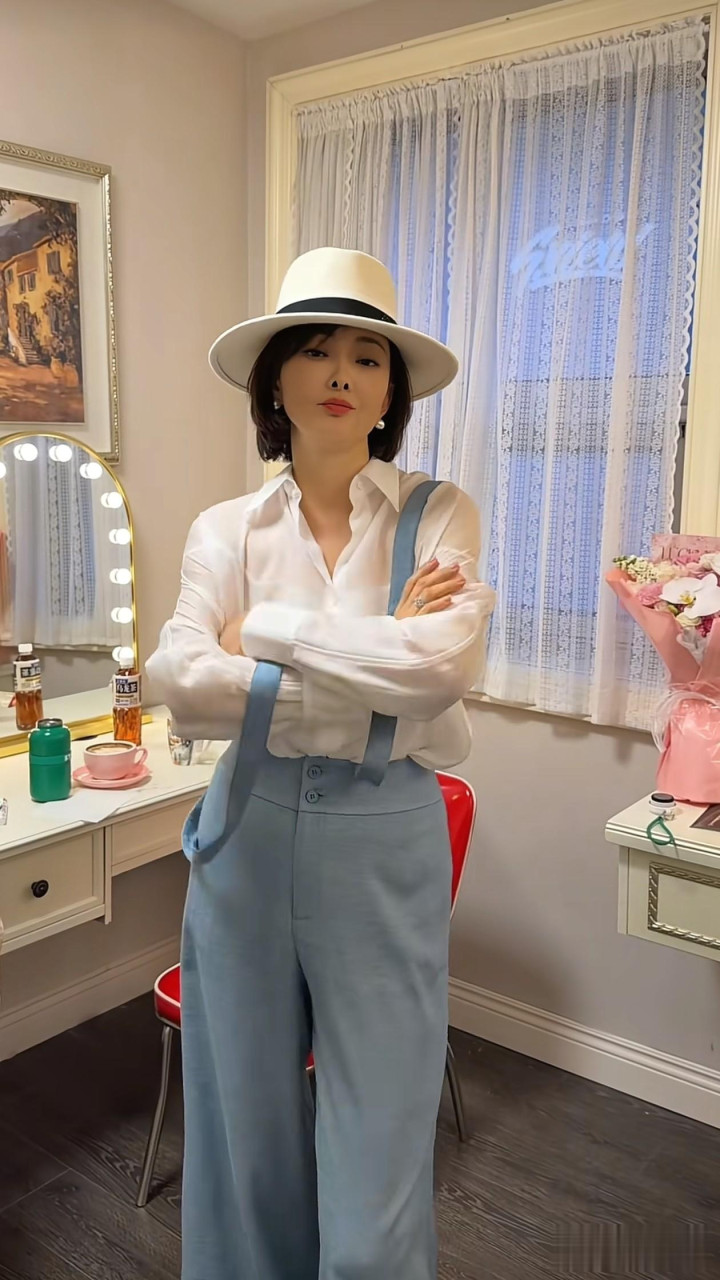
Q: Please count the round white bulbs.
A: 9